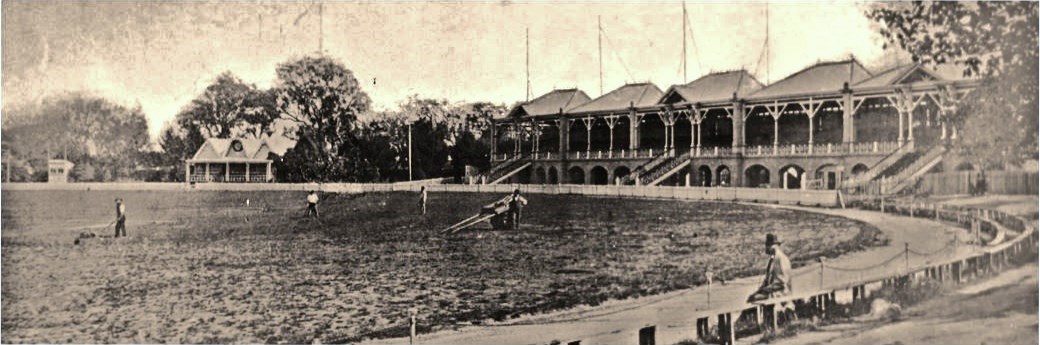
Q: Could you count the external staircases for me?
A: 3